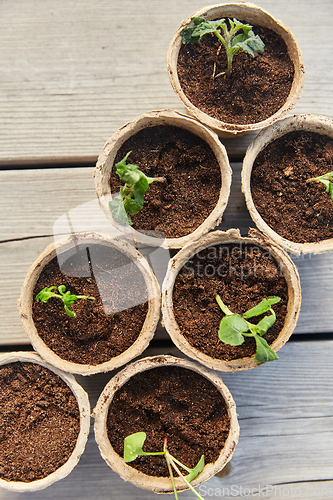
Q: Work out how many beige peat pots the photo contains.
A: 7